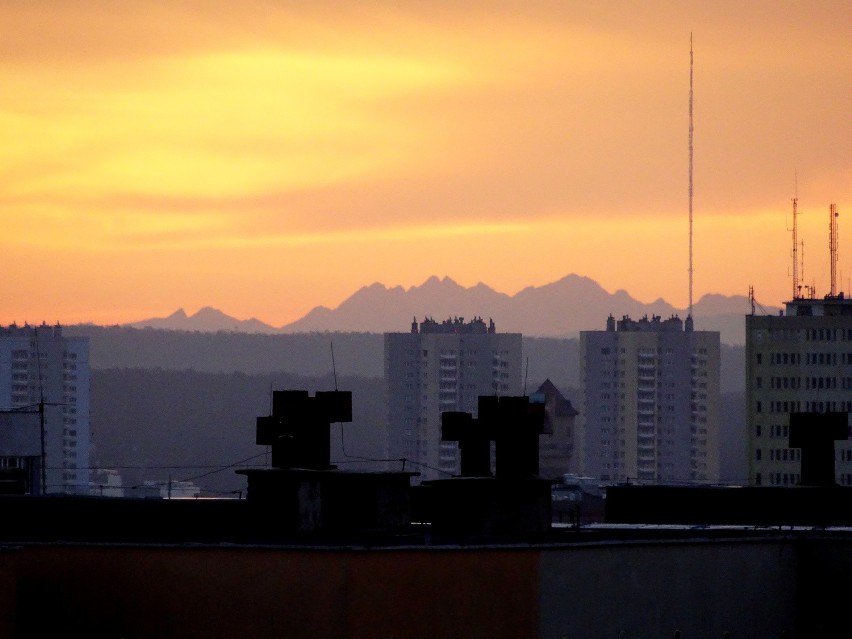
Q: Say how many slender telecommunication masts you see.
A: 3